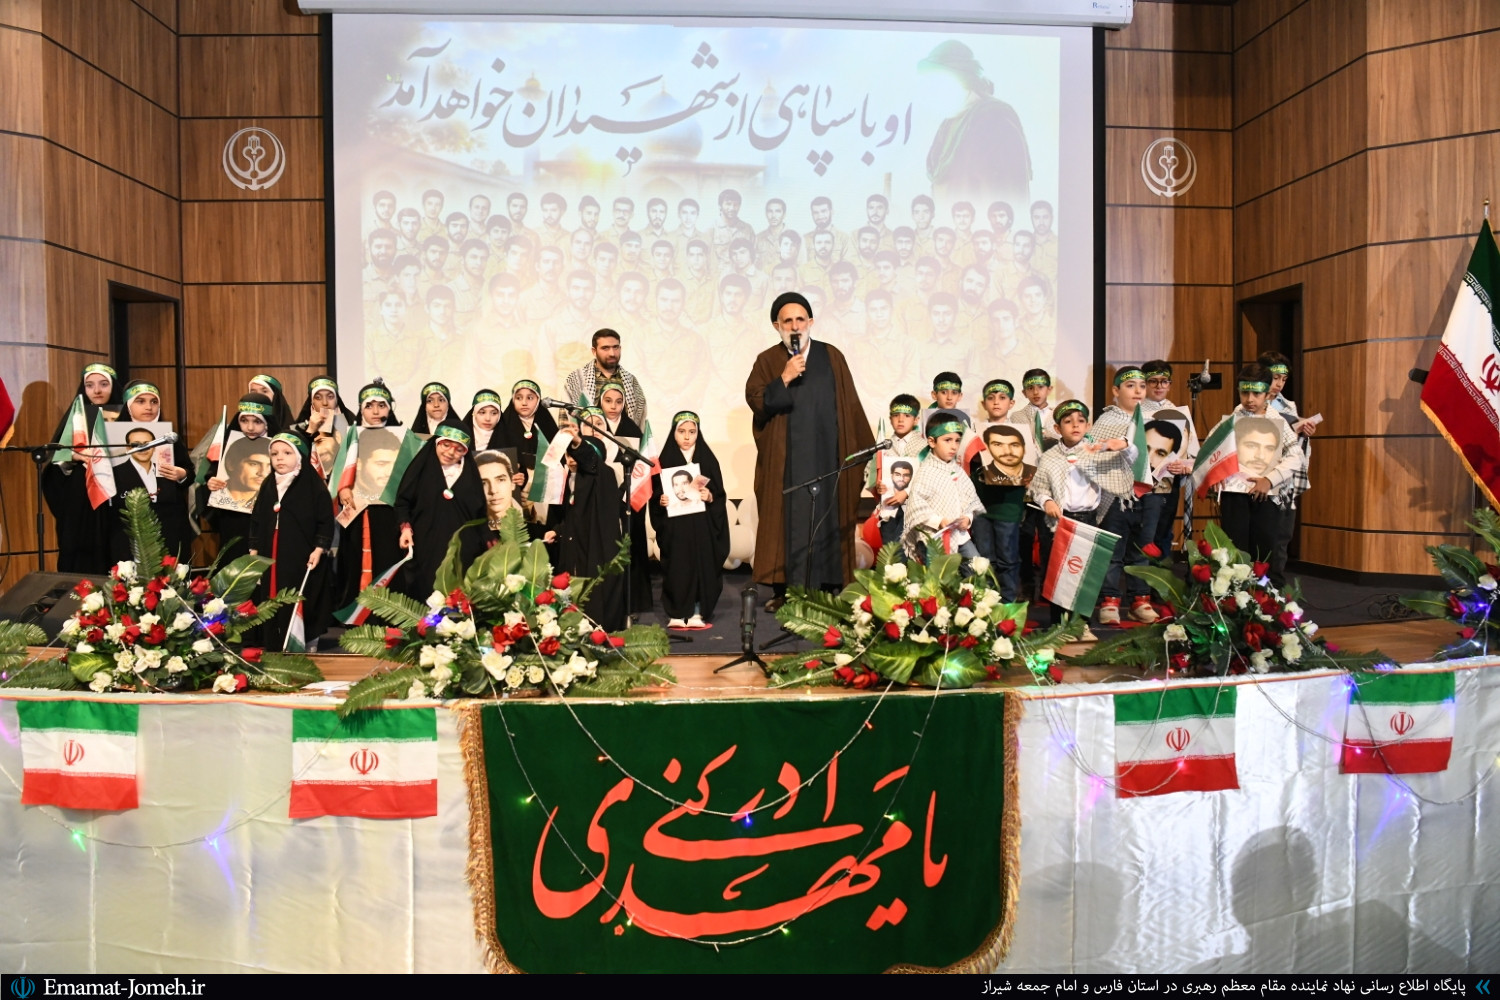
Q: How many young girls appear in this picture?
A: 15